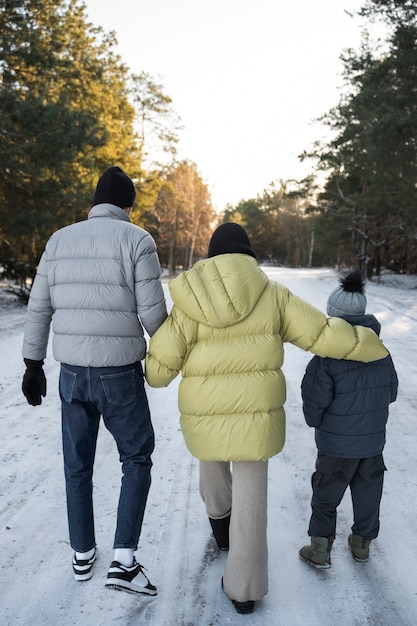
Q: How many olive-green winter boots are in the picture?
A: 2